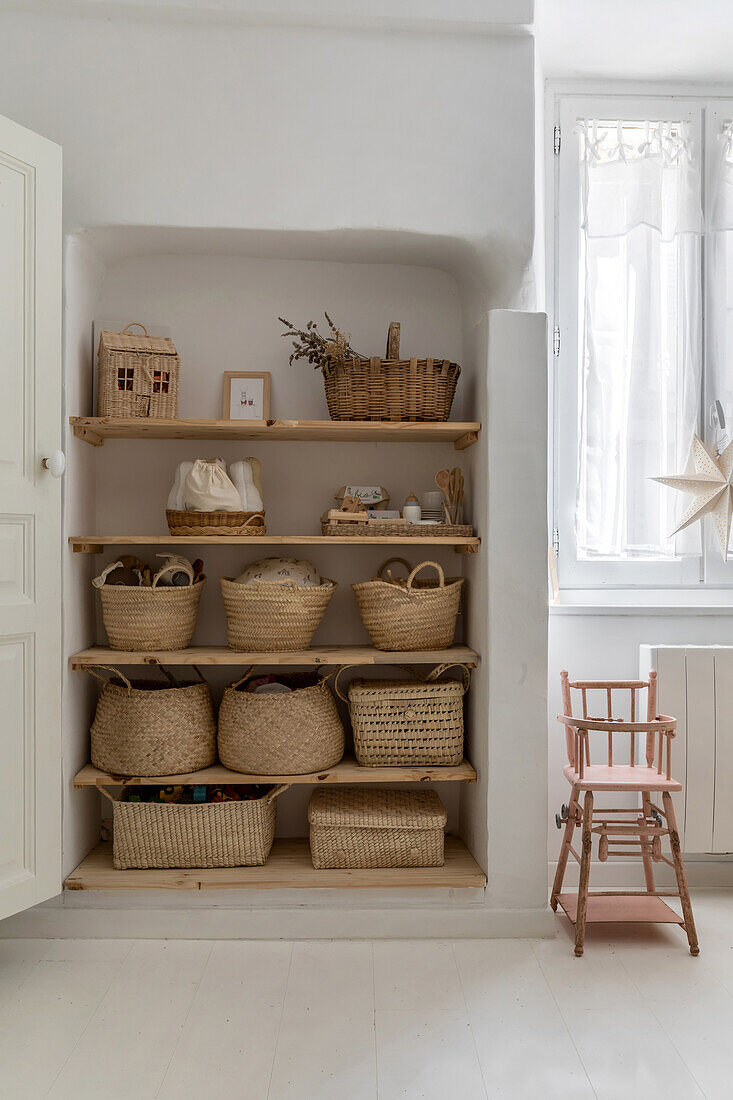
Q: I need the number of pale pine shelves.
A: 5